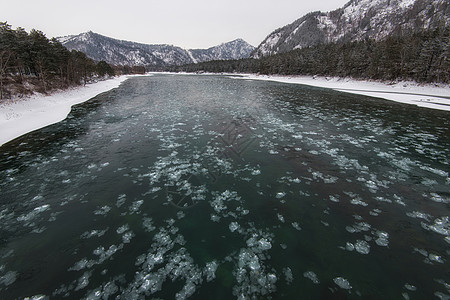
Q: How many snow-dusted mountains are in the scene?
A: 3